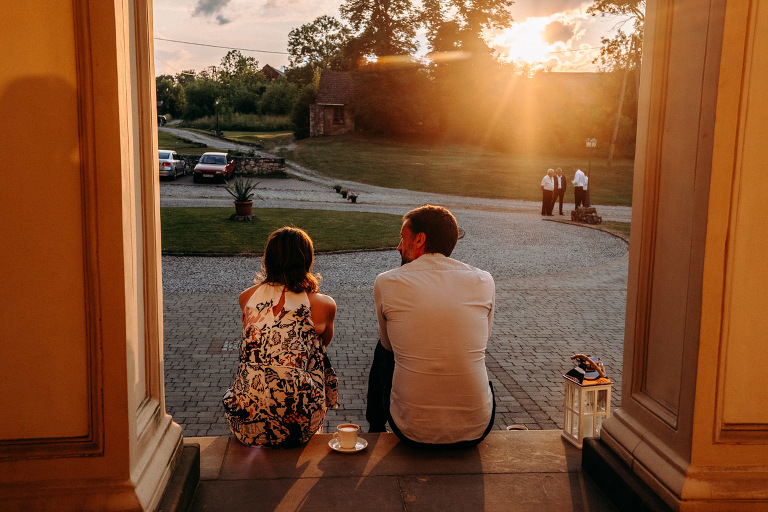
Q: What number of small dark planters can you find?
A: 3